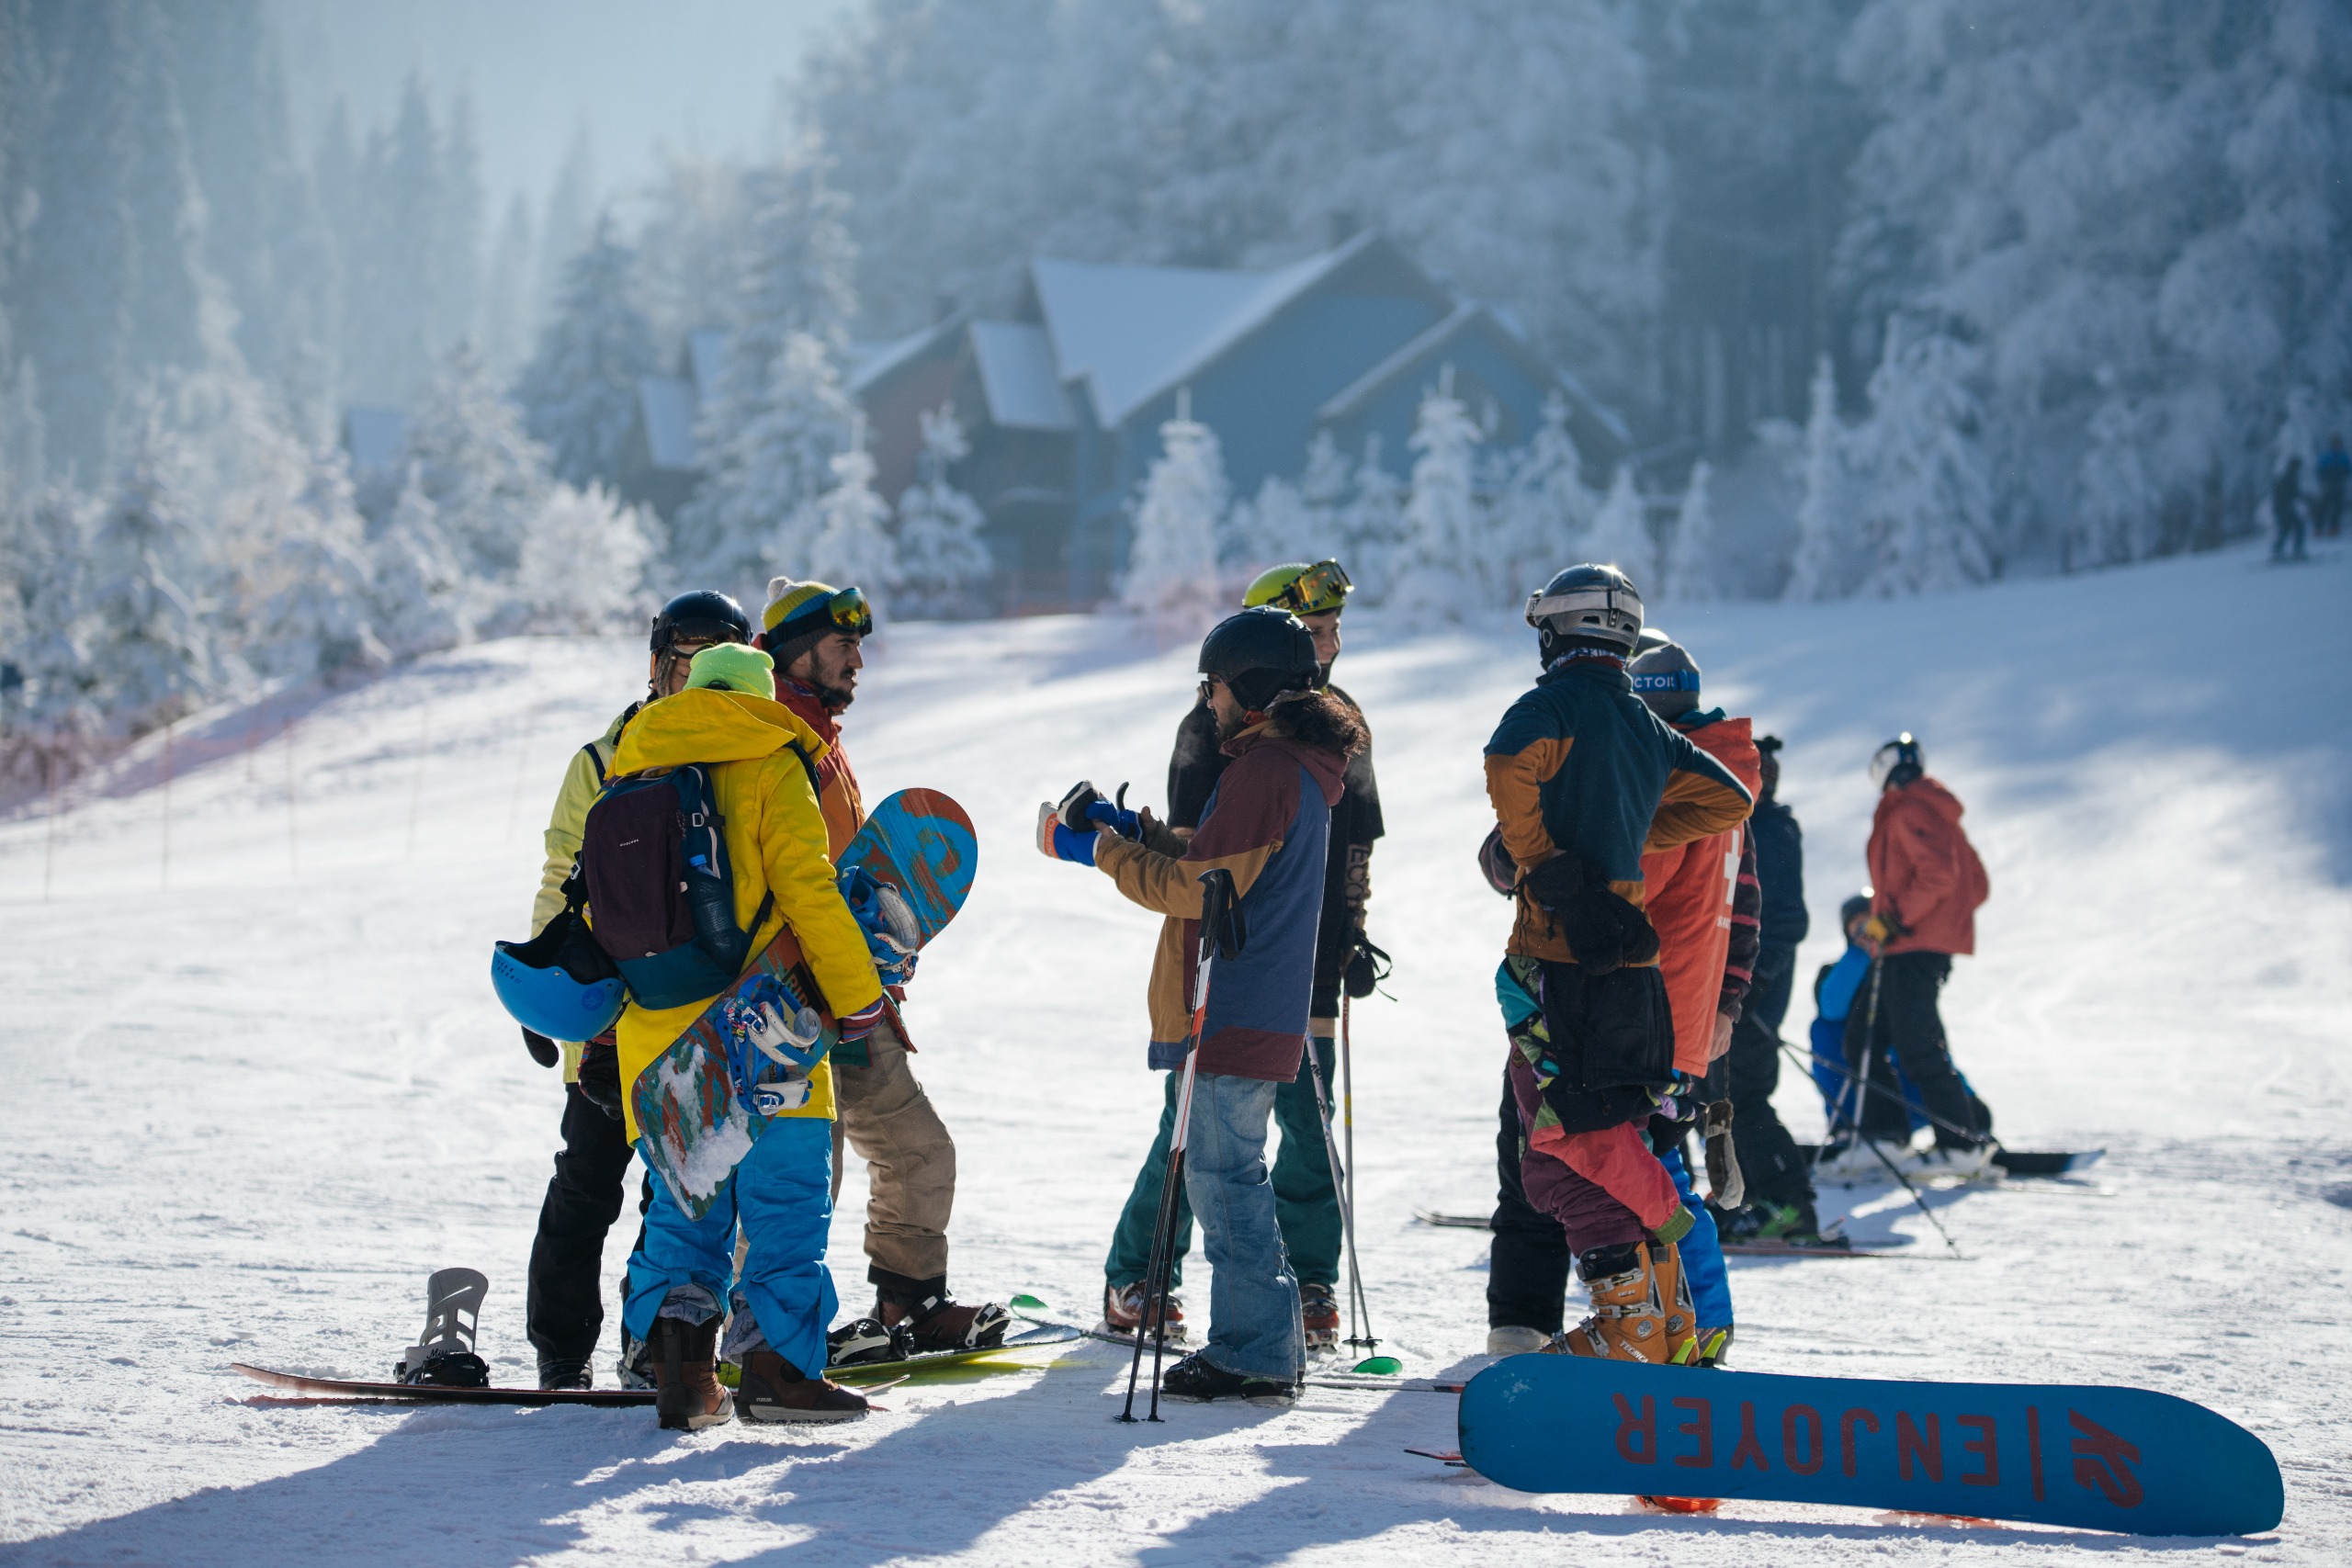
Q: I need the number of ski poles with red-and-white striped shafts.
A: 2